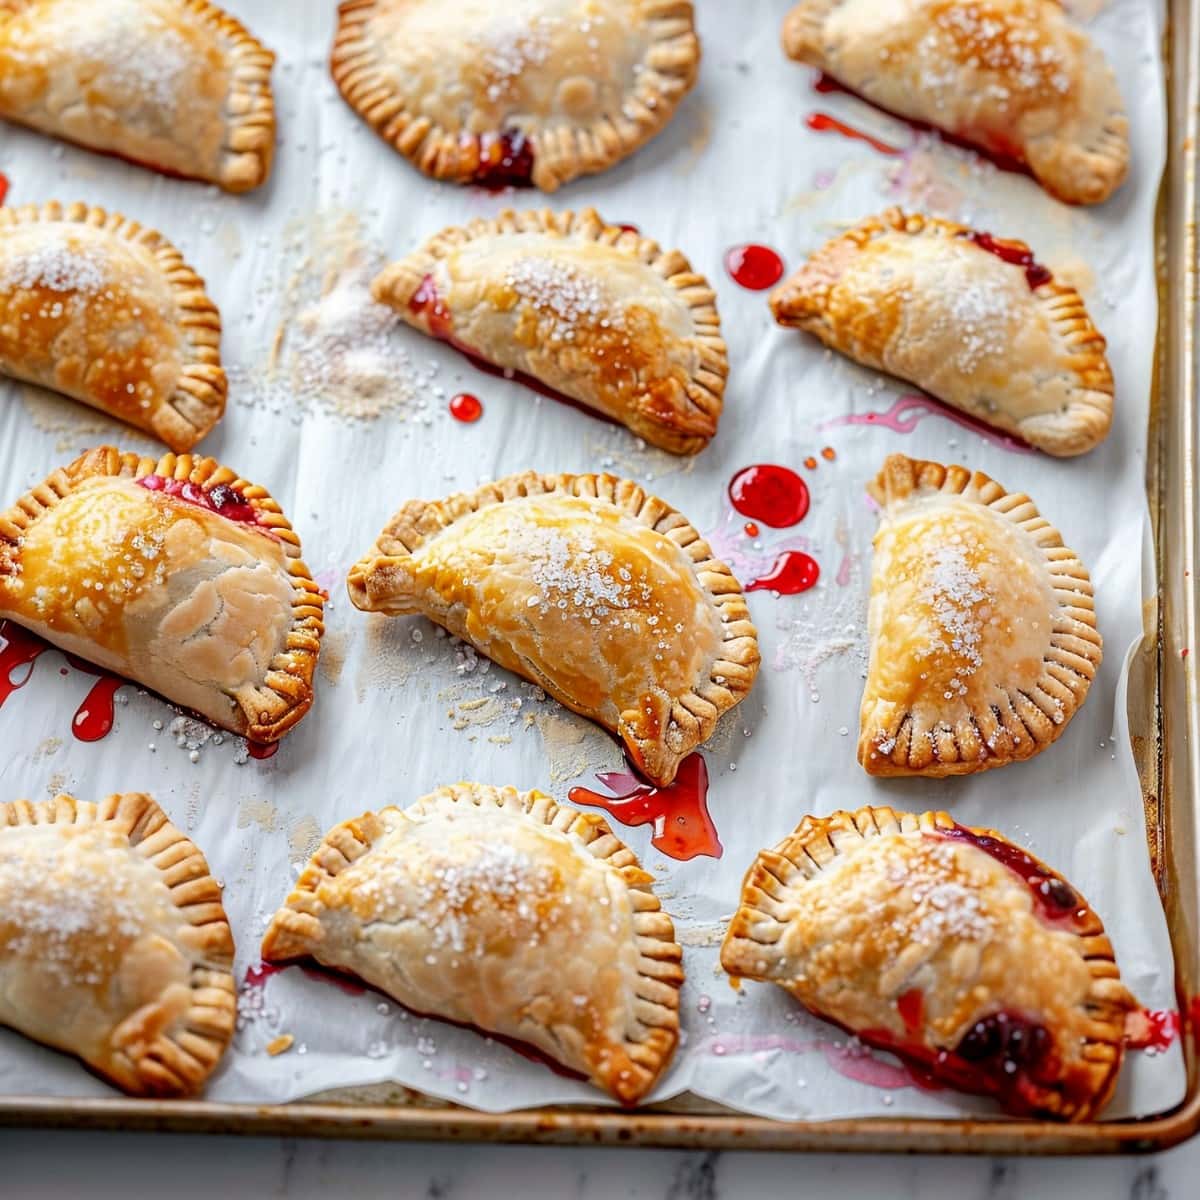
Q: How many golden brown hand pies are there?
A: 12